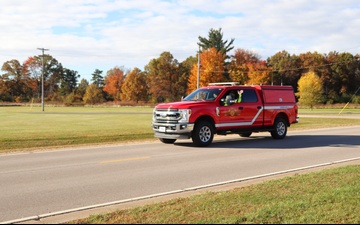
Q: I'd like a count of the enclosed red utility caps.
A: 1